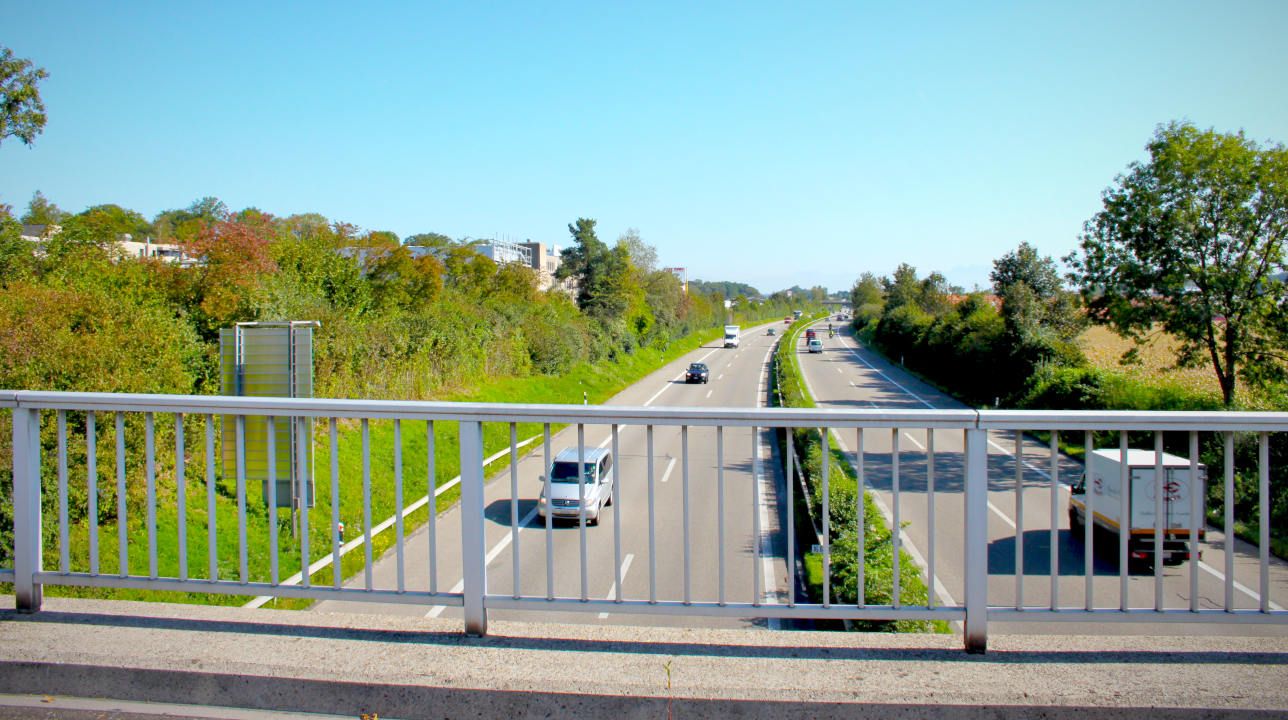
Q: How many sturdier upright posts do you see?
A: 3